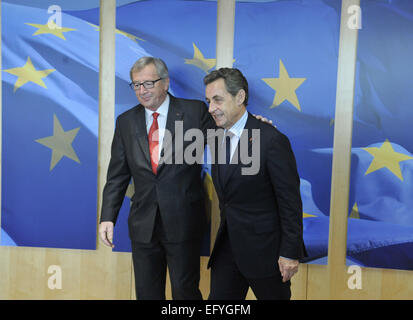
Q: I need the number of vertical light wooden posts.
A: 3